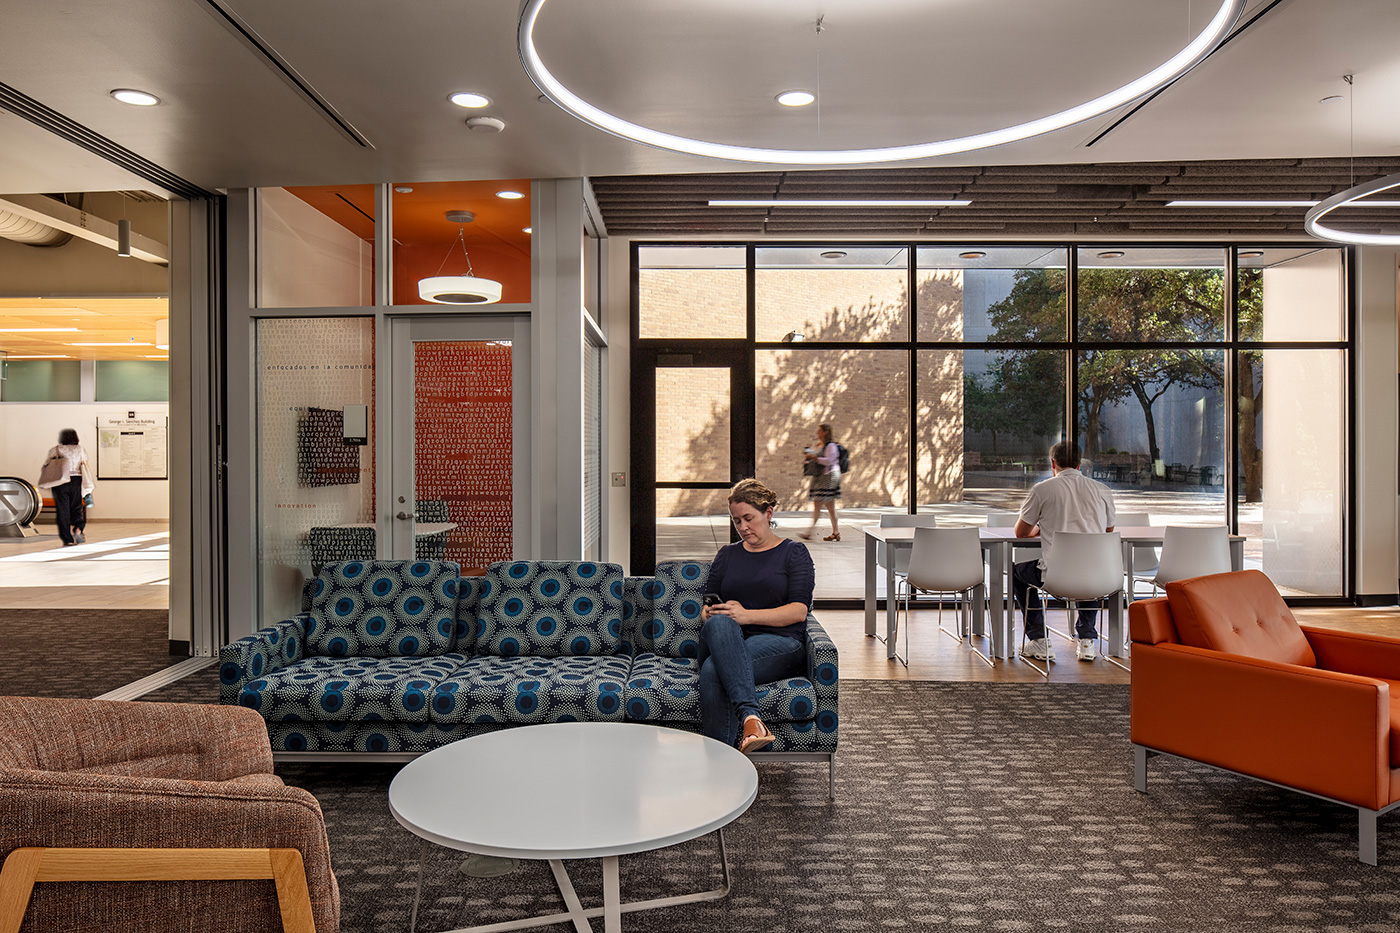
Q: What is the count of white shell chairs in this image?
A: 6